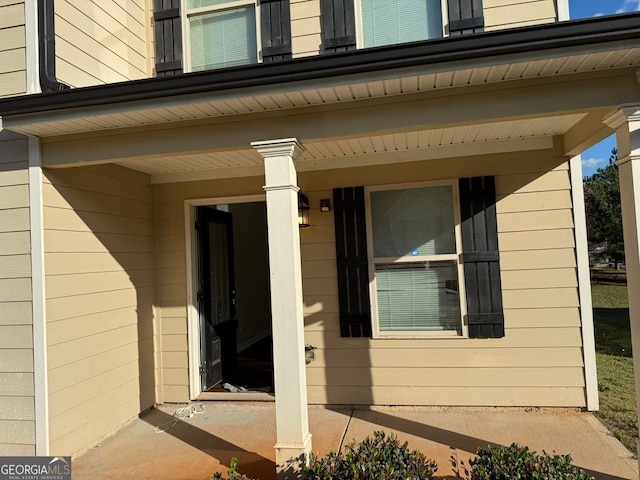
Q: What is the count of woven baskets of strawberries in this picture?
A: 0